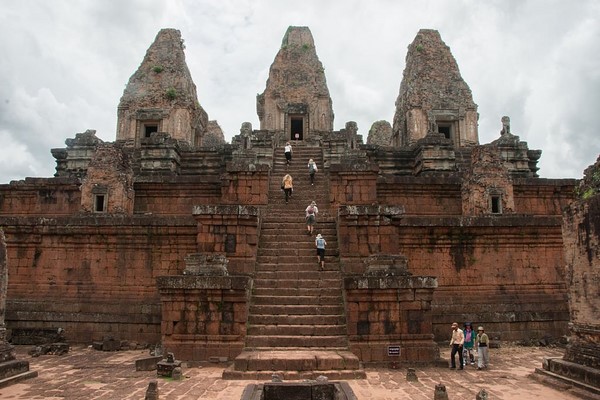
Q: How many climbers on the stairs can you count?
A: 5